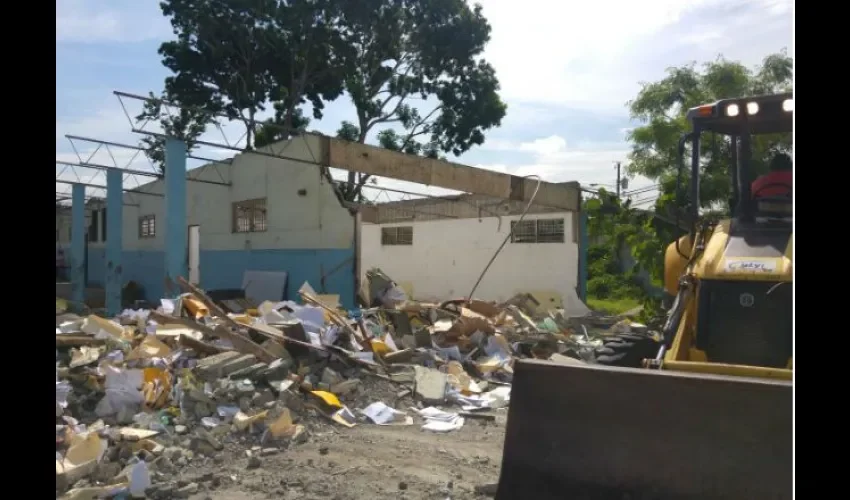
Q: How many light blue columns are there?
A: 3